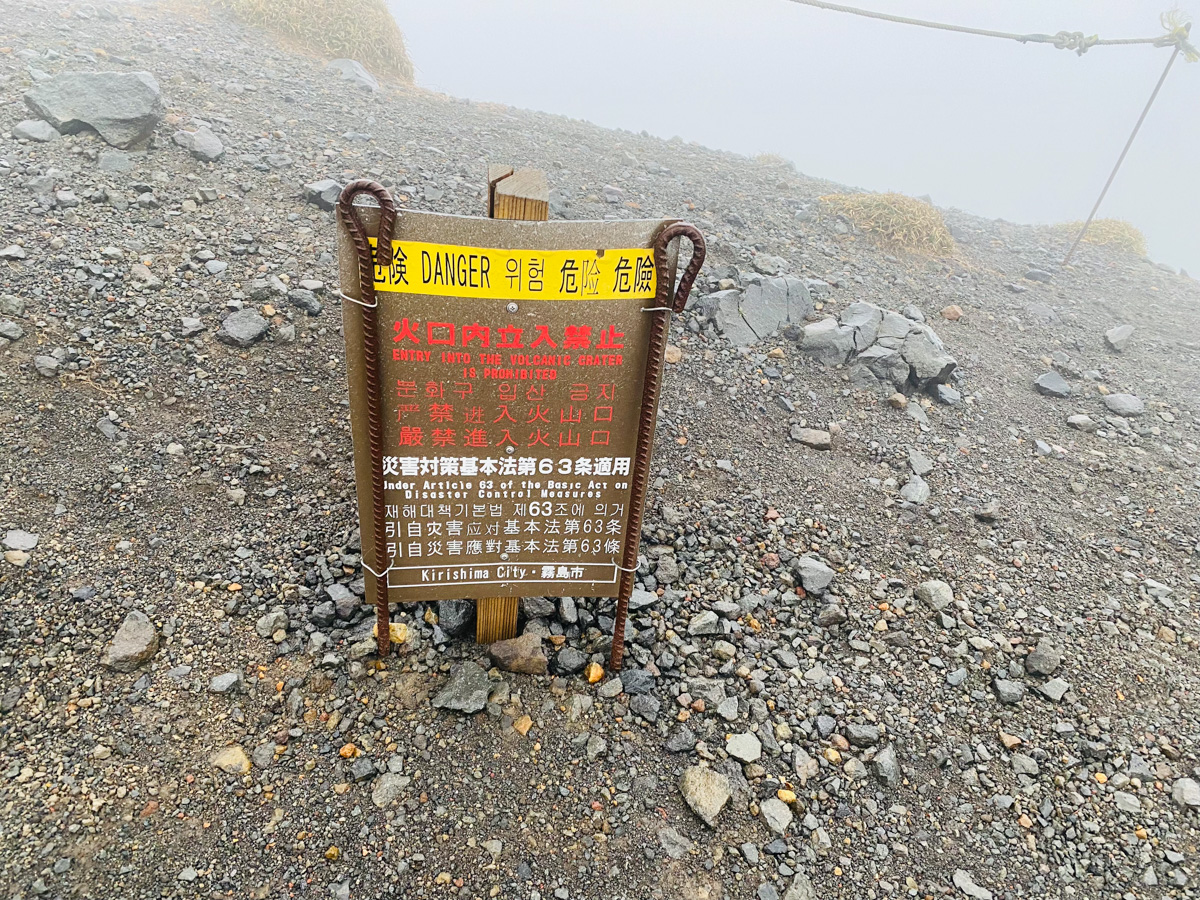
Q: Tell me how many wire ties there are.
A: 4